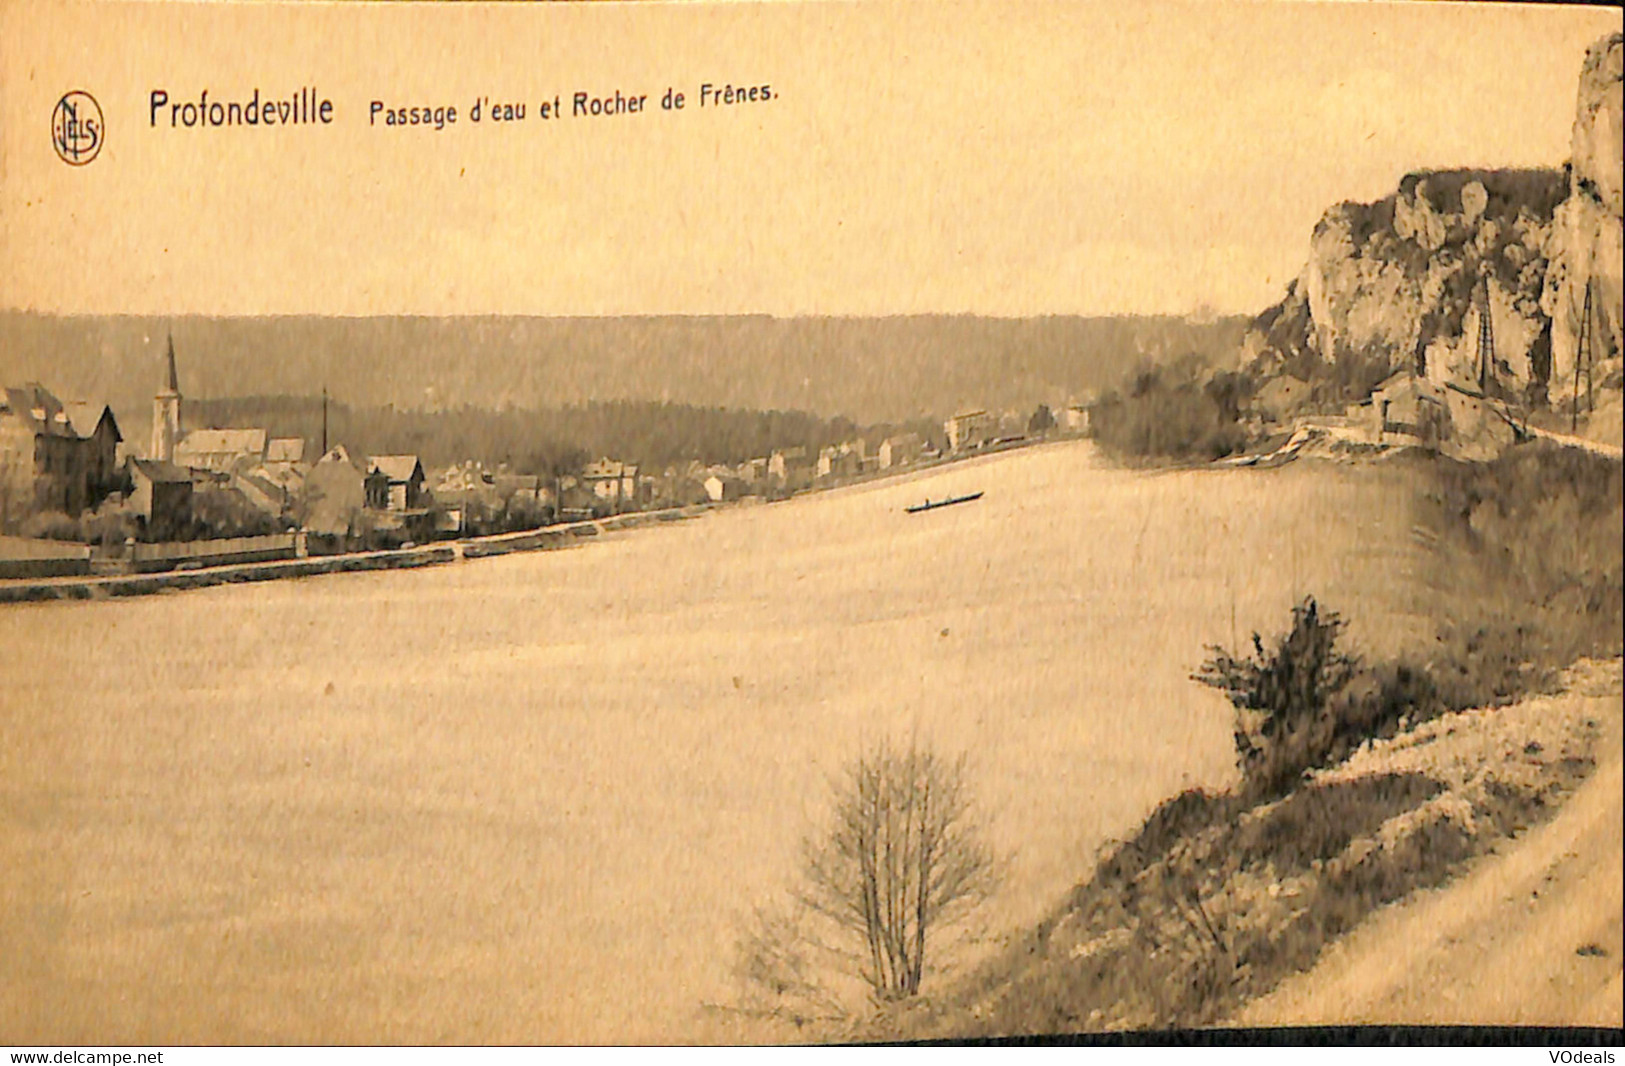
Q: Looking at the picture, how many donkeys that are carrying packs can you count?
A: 0